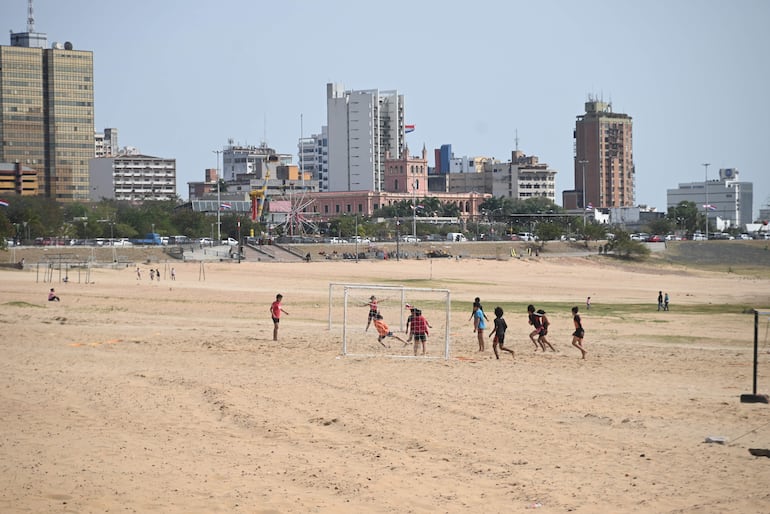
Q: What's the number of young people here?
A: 11